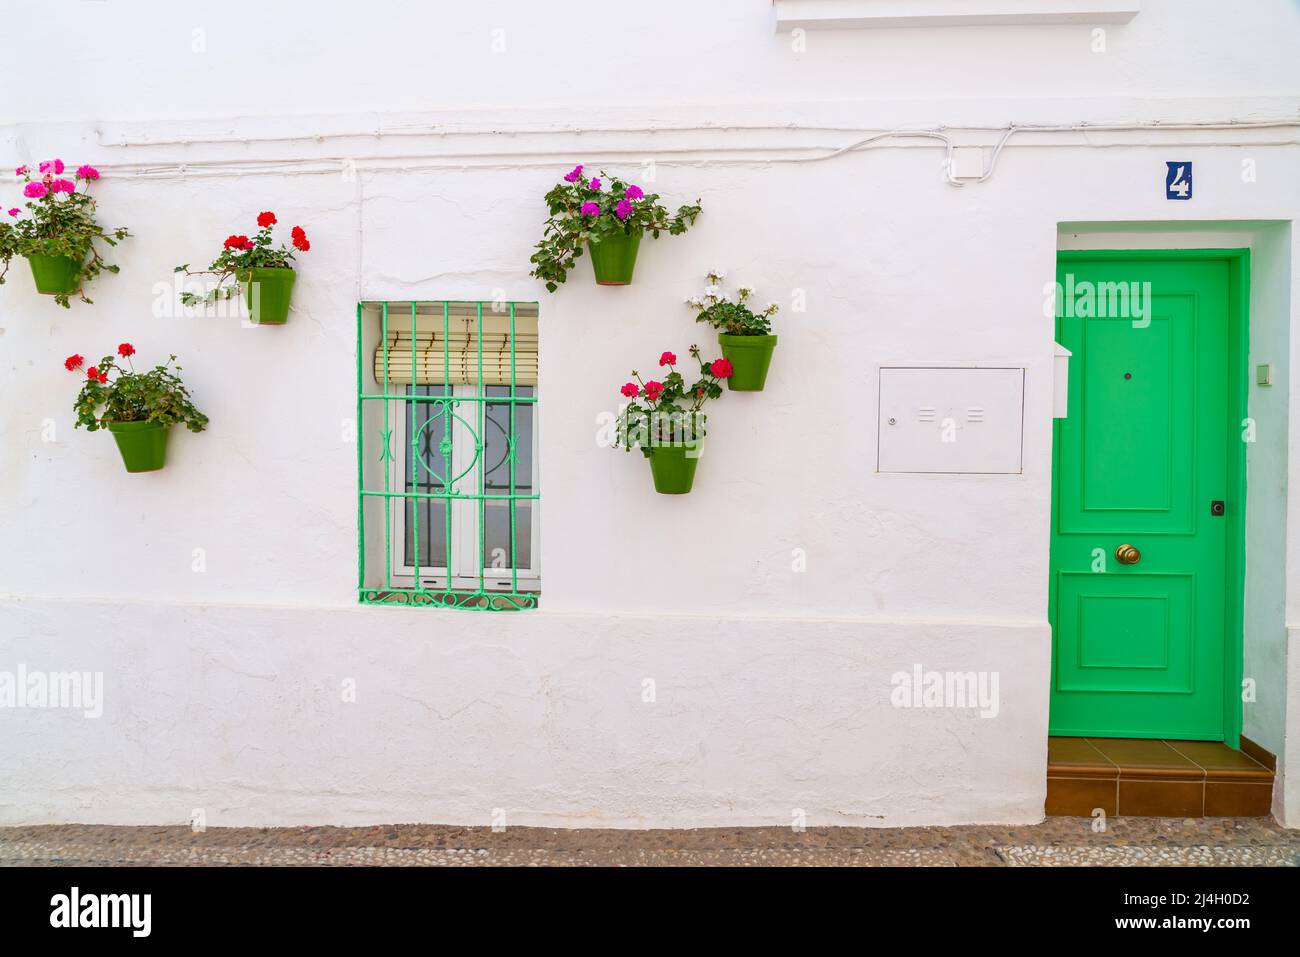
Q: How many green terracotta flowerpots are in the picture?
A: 6